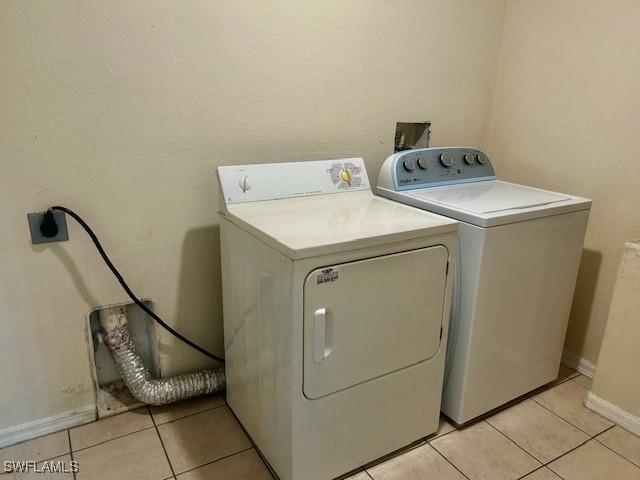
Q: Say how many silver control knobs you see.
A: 5